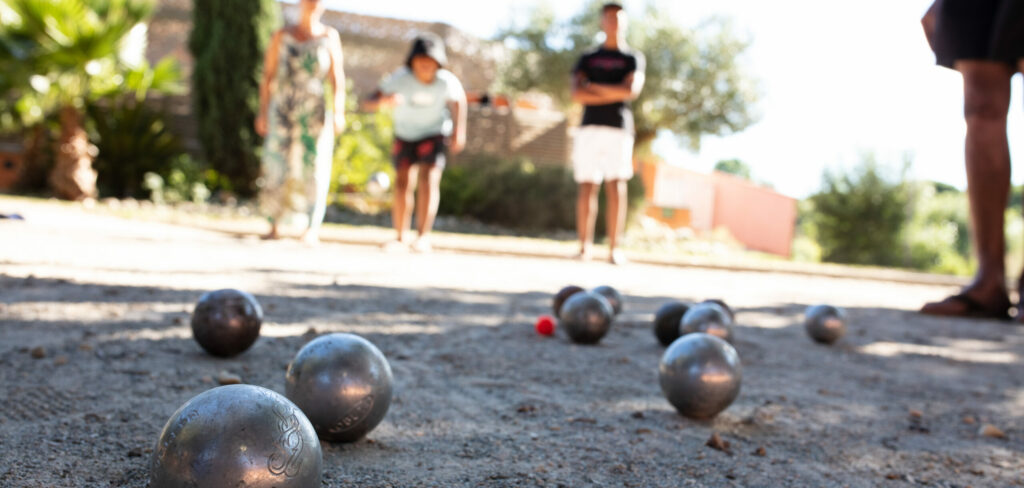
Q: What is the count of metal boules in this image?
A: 11